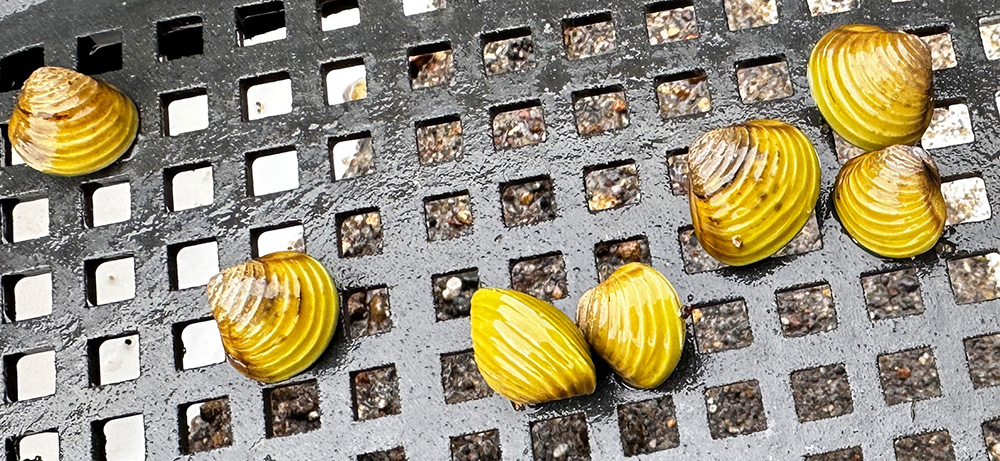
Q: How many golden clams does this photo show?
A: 7